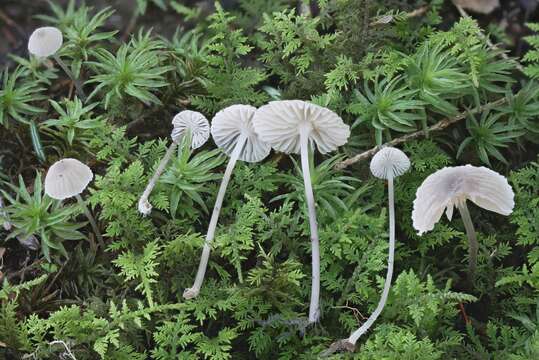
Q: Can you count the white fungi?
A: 7